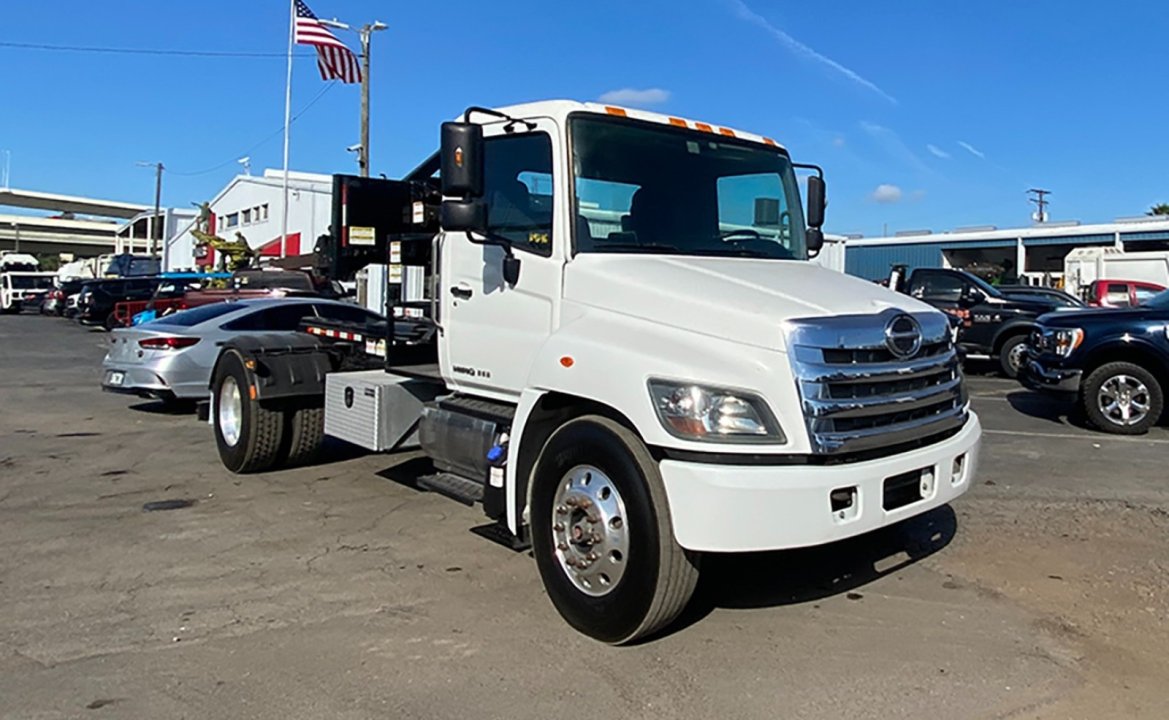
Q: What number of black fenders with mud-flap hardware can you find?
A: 1